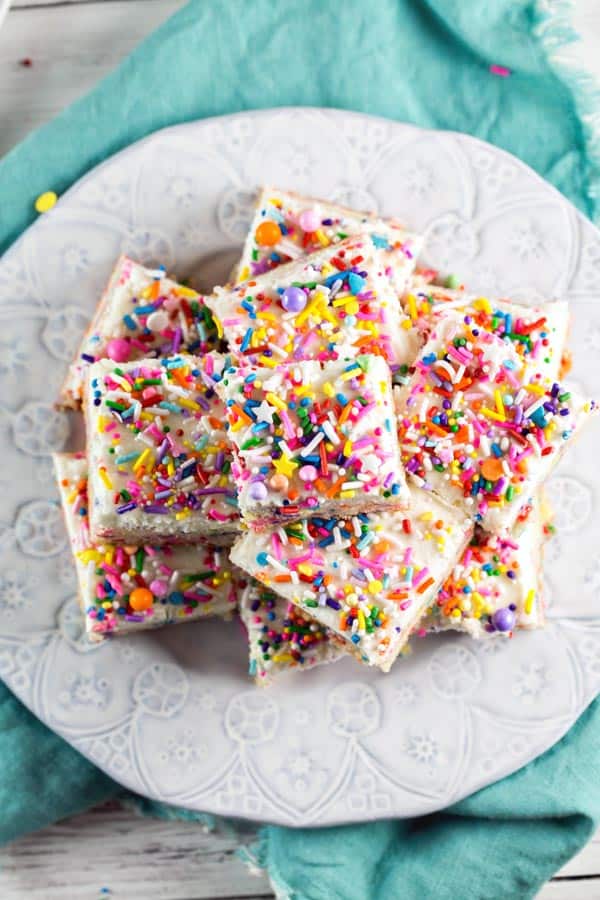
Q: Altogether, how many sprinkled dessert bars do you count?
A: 11